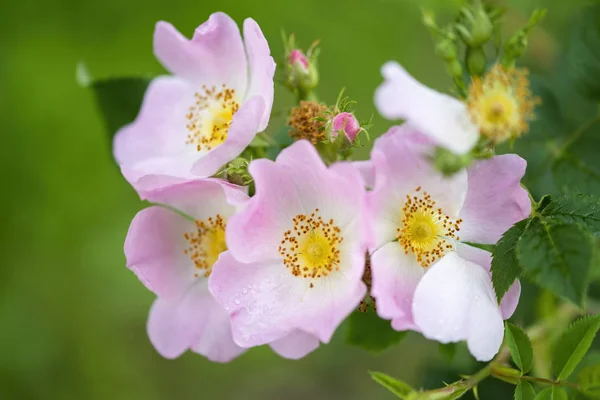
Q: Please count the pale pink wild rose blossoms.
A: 5